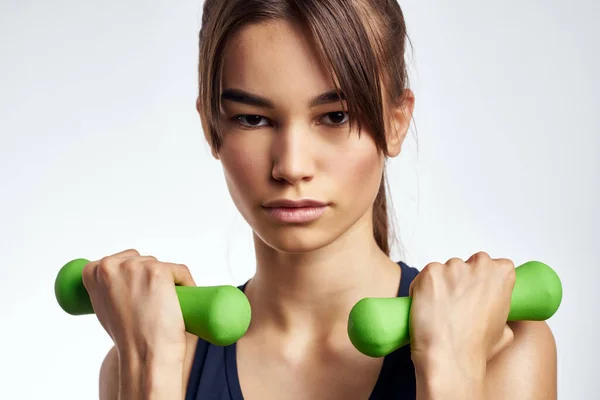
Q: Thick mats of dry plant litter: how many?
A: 0